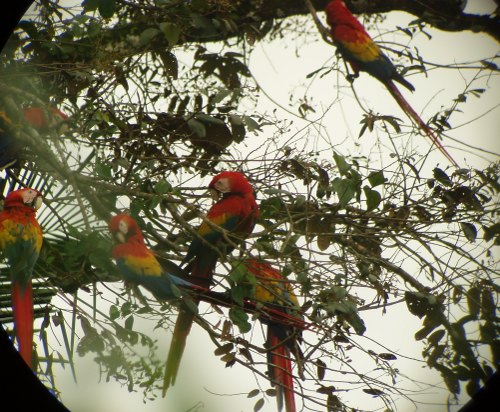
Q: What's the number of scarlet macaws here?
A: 6